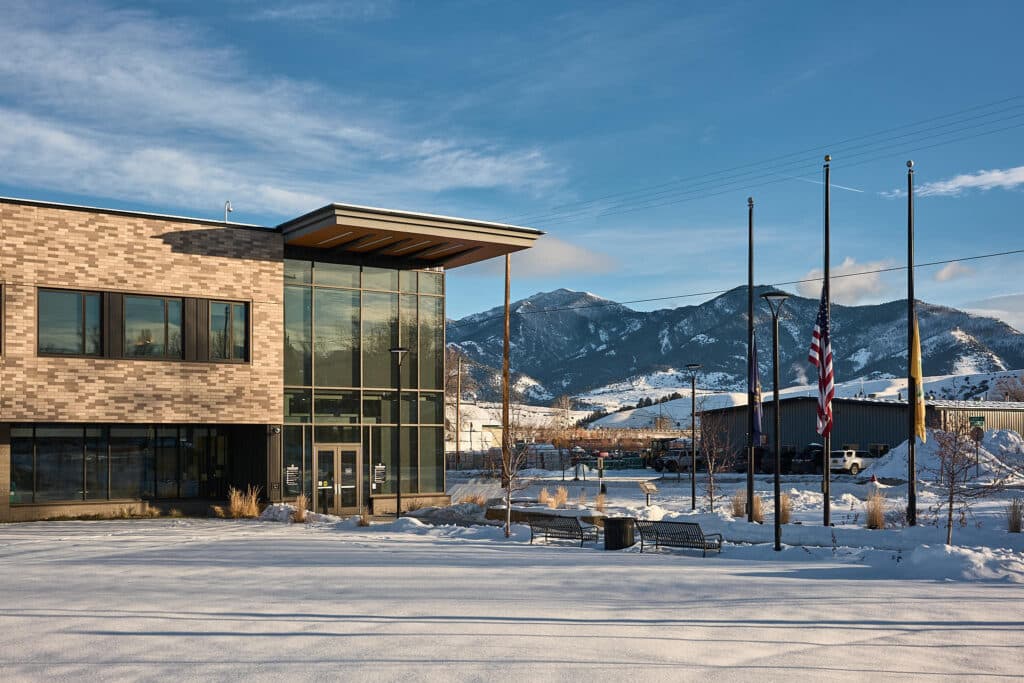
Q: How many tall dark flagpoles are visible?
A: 3